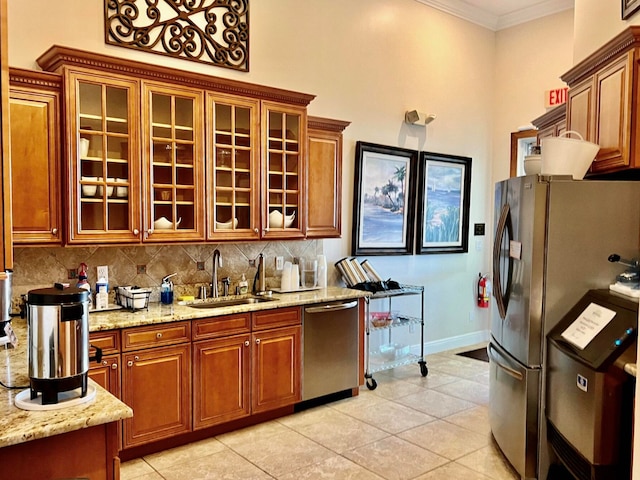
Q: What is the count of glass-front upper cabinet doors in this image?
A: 4